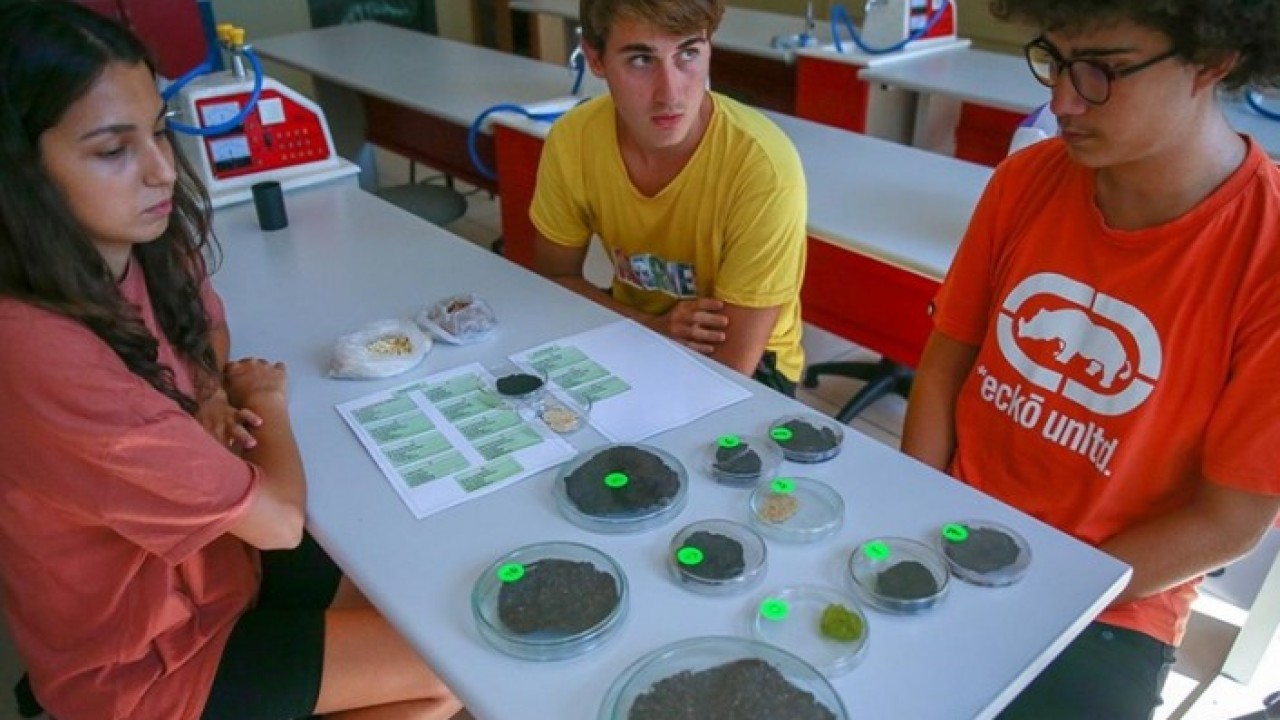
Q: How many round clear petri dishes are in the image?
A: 12